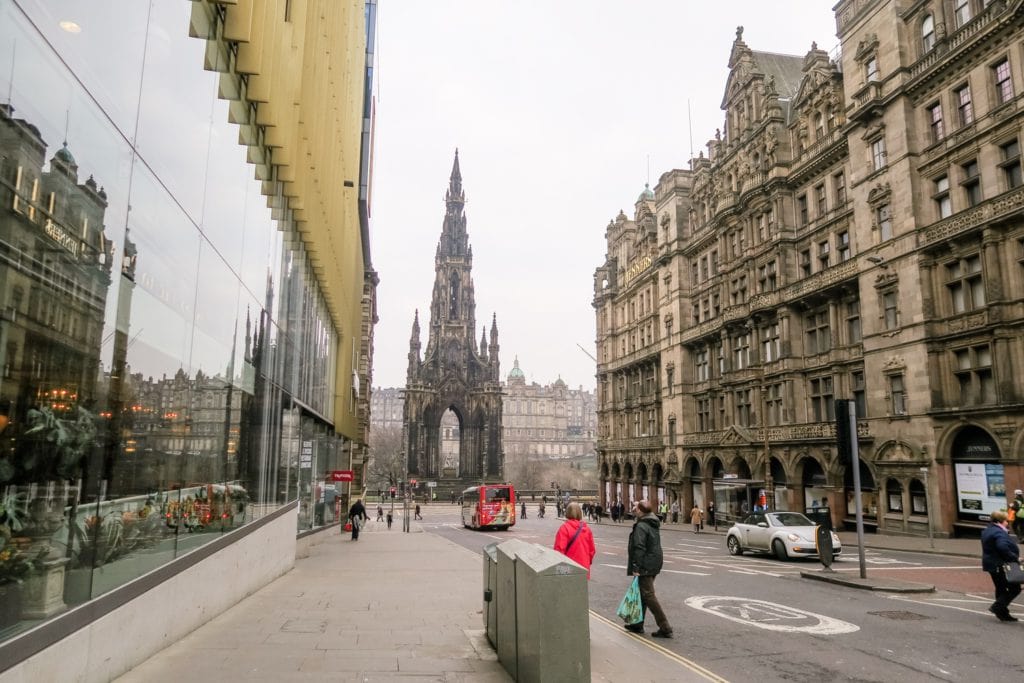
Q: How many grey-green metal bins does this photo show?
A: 3